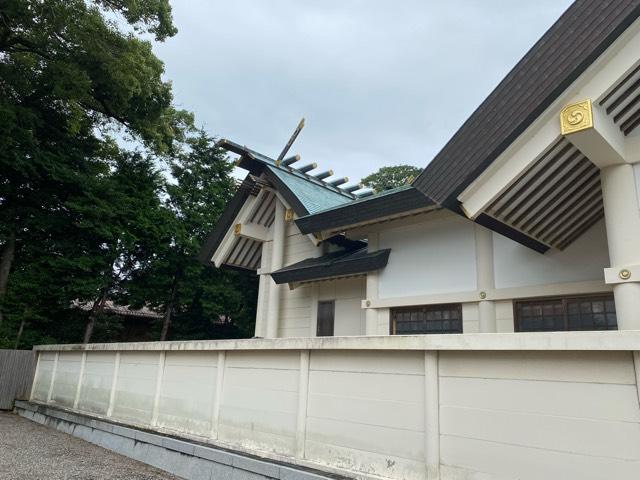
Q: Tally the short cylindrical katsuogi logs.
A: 6